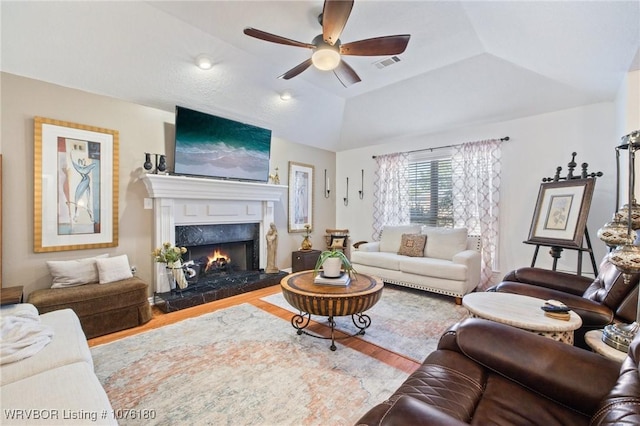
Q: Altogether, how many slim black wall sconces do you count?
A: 3